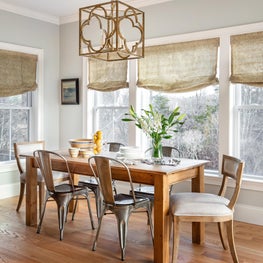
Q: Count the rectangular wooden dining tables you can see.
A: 1